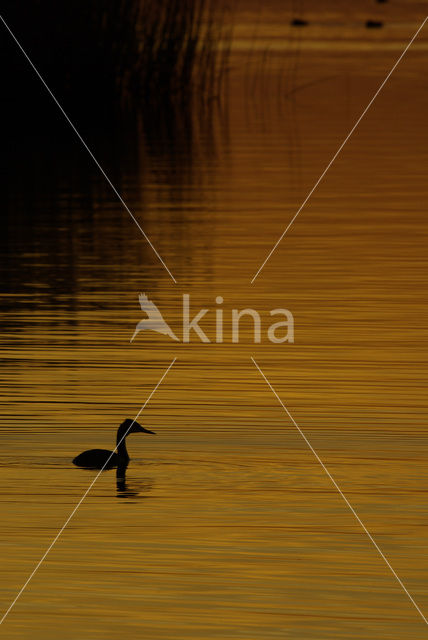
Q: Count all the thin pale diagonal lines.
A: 4